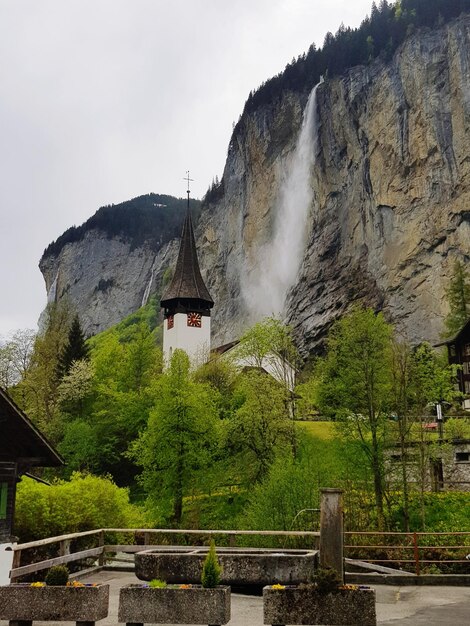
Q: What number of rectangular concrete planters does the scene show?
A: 3